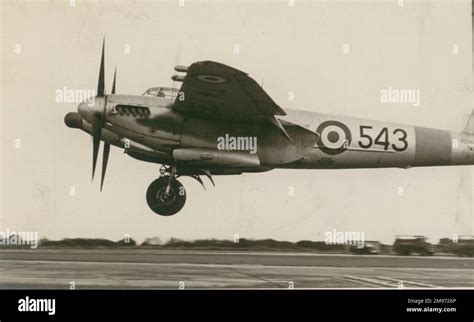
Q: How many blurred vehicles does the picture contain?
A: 3